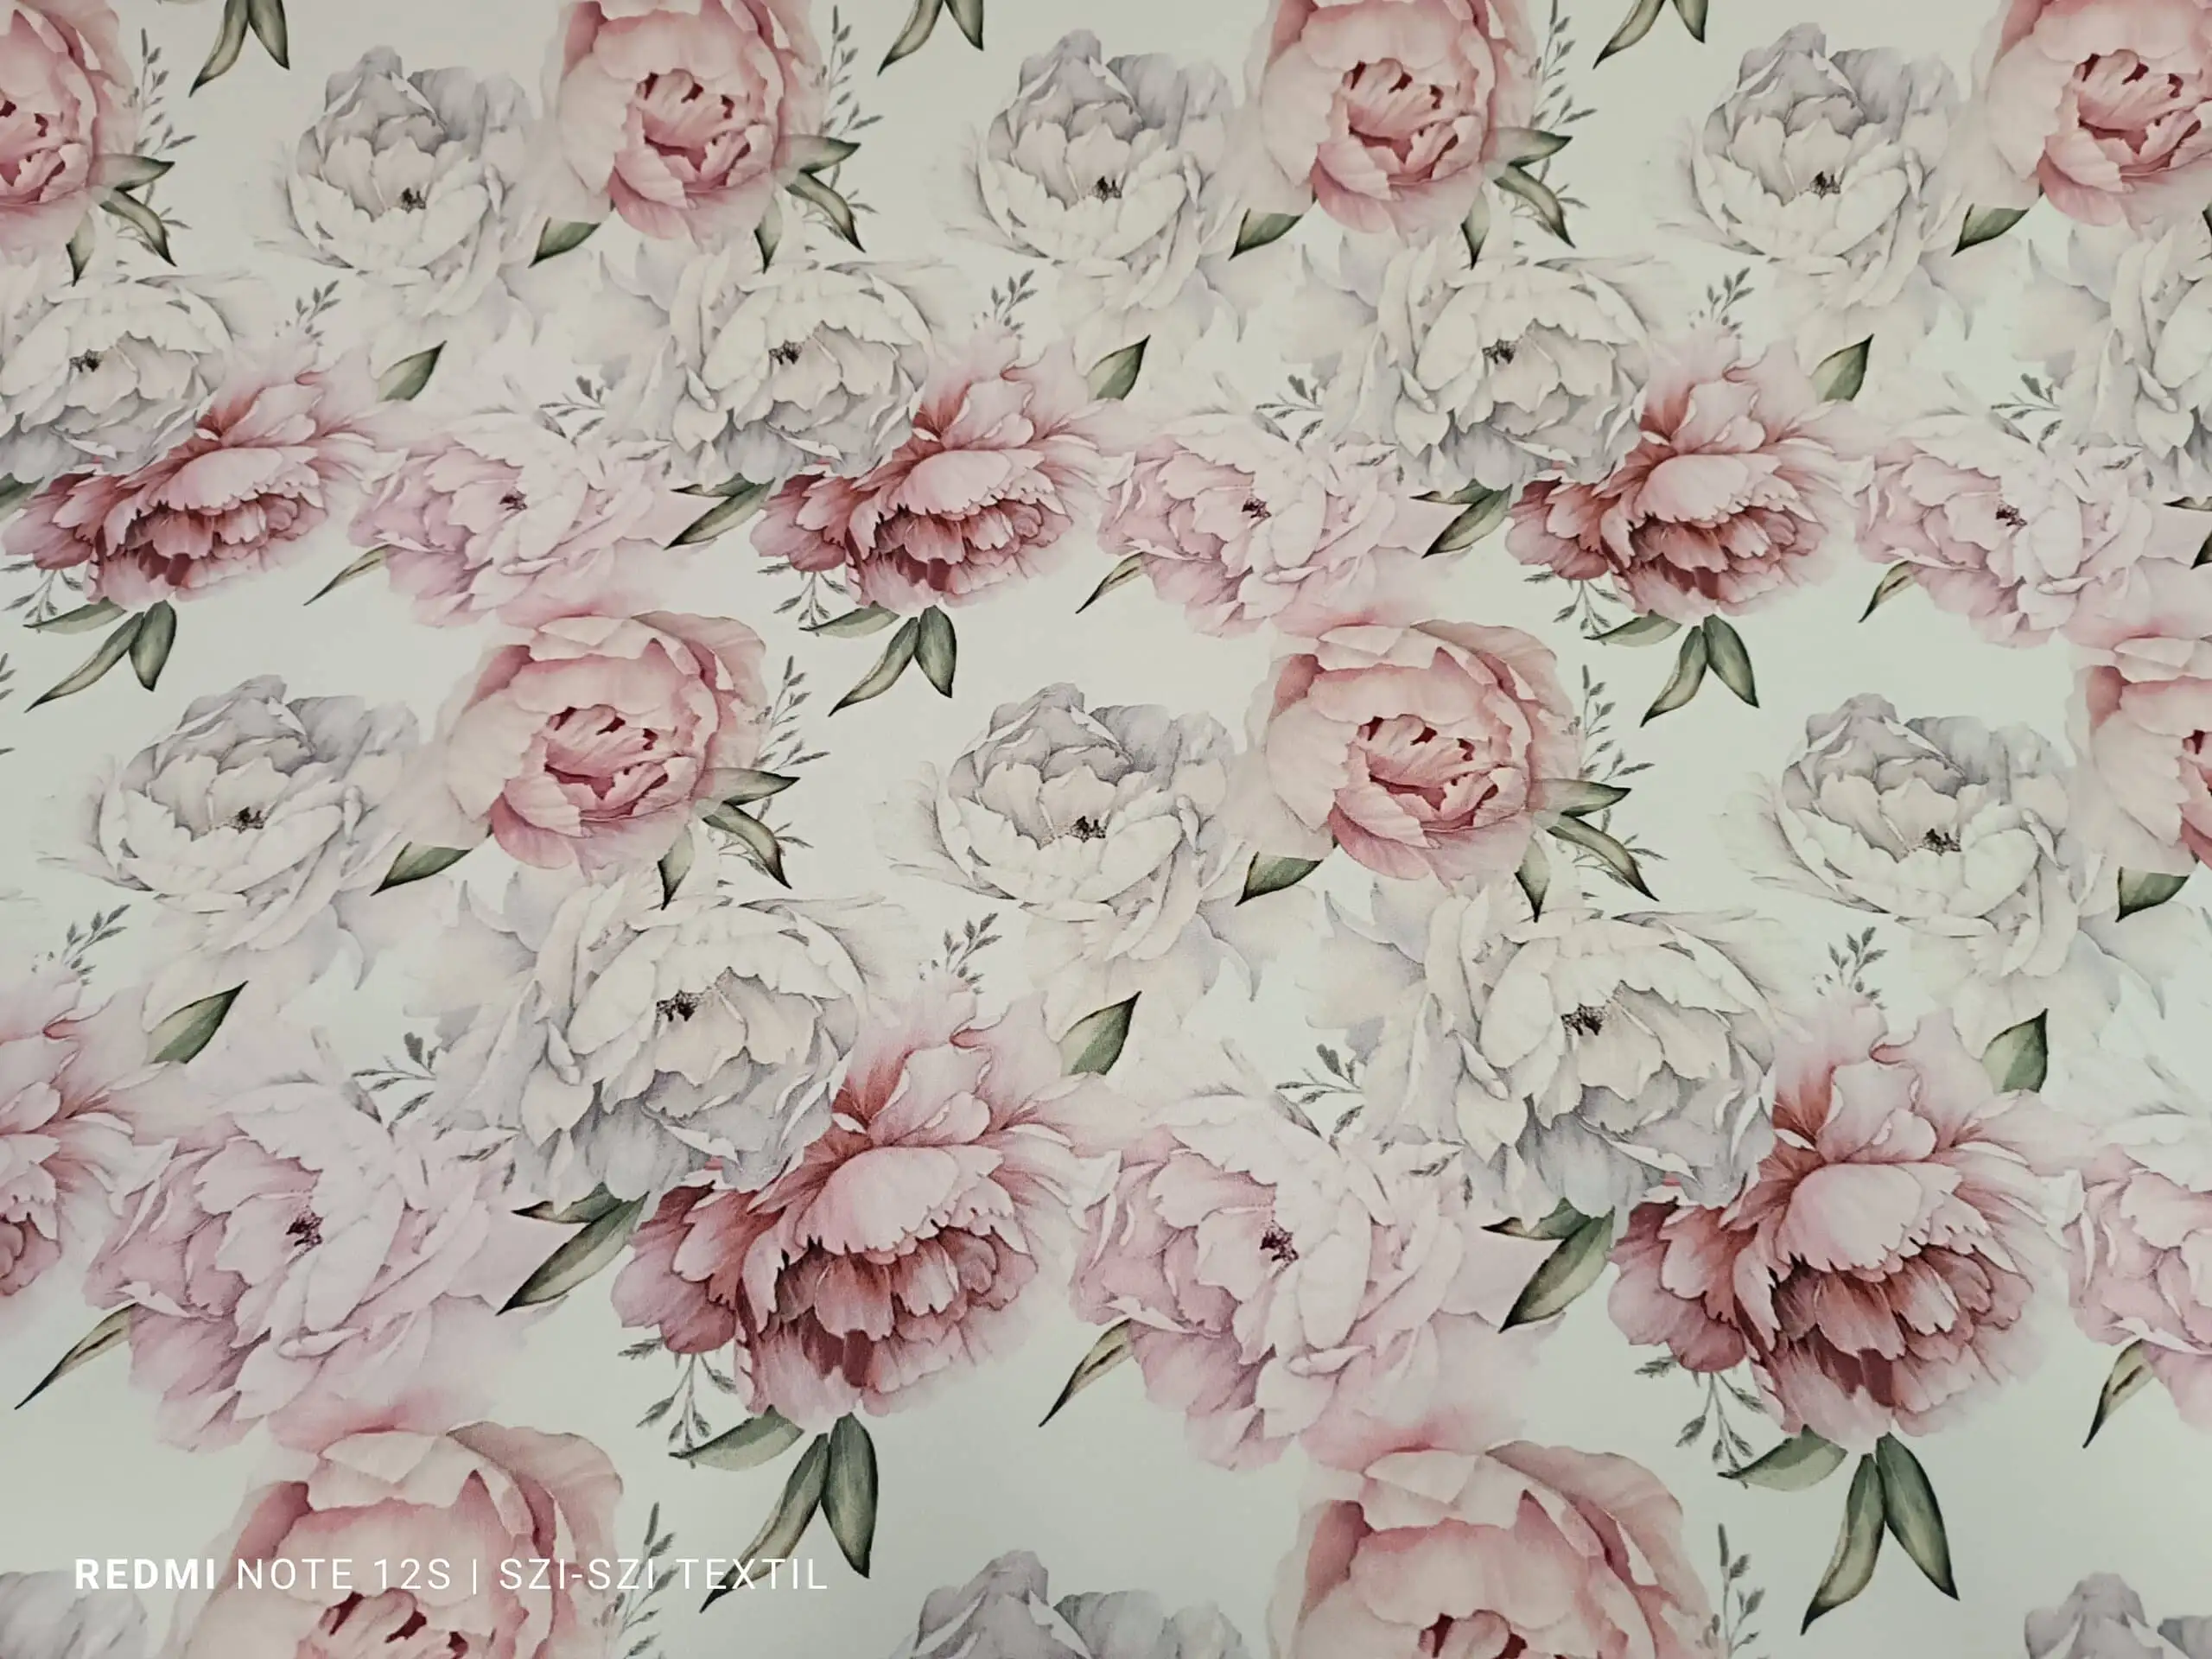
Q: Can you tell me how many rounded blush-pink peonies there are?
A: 9